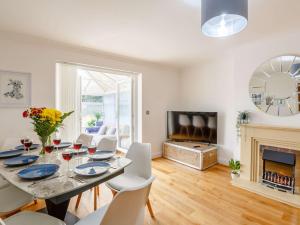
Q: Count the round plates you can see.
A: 8